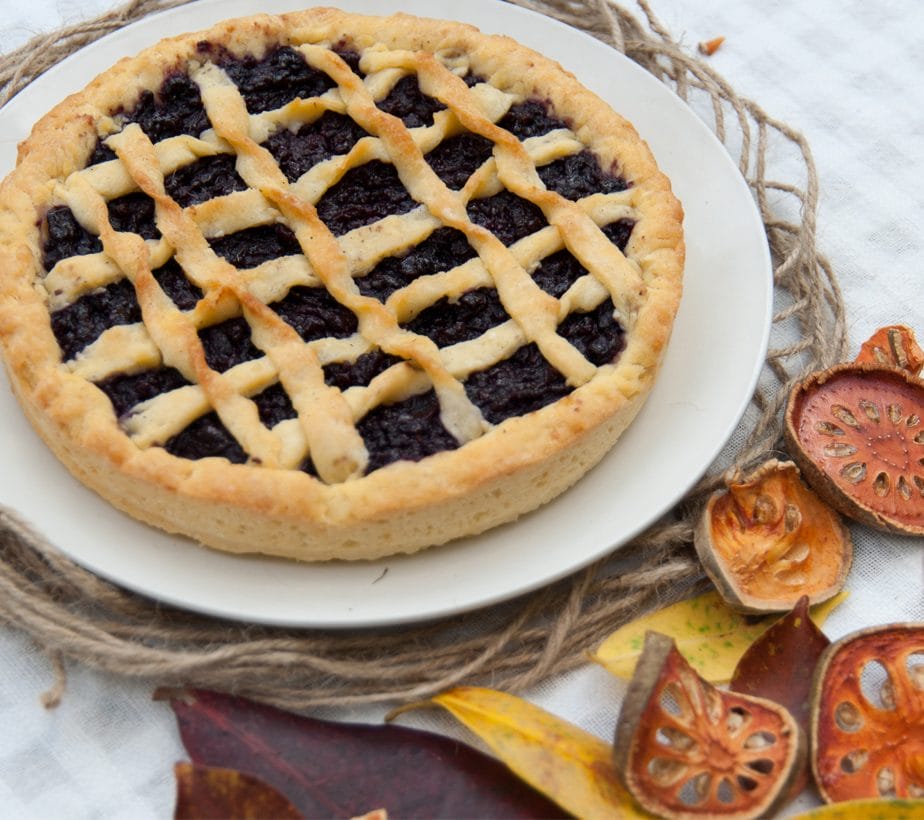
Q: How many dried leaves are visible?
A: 6